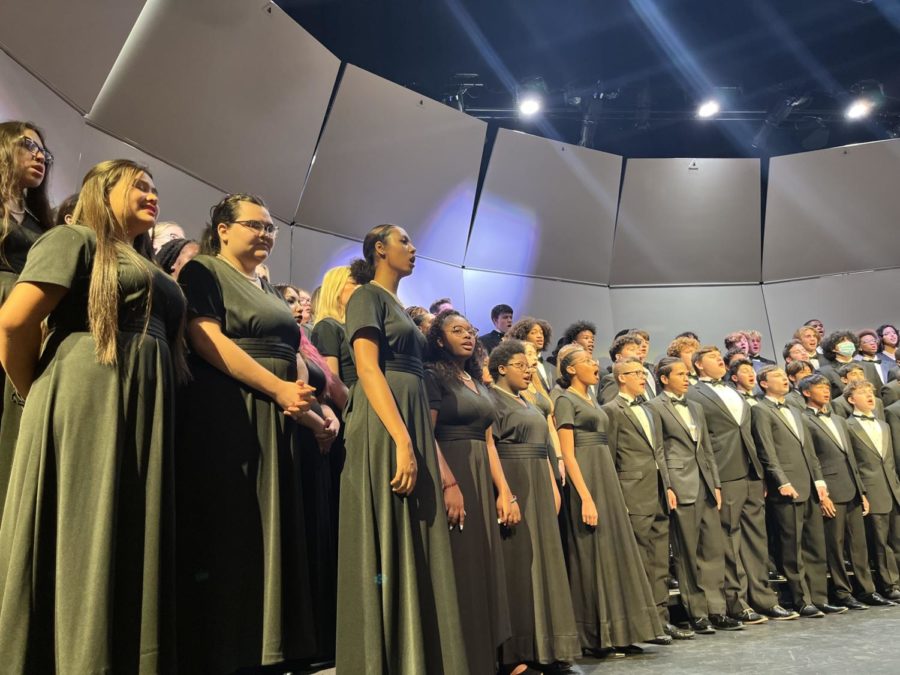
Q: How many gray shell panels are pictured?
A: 12